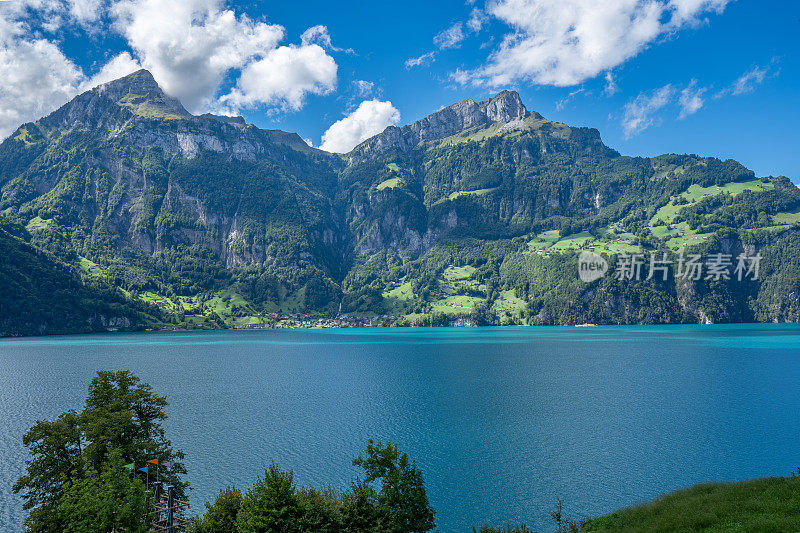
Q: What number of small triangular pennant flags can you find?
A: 4